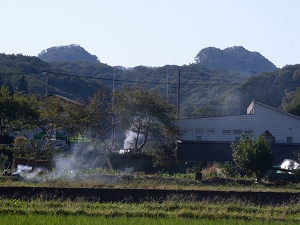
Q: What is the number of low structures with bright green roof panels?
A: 2